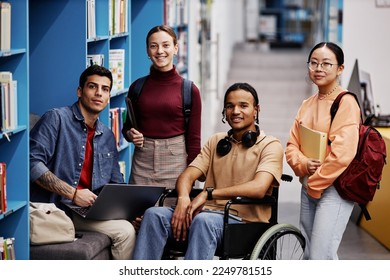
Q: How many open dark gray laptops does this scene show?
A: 1